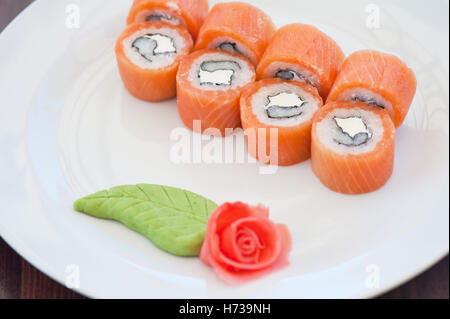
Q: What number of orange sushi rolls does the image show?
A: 8